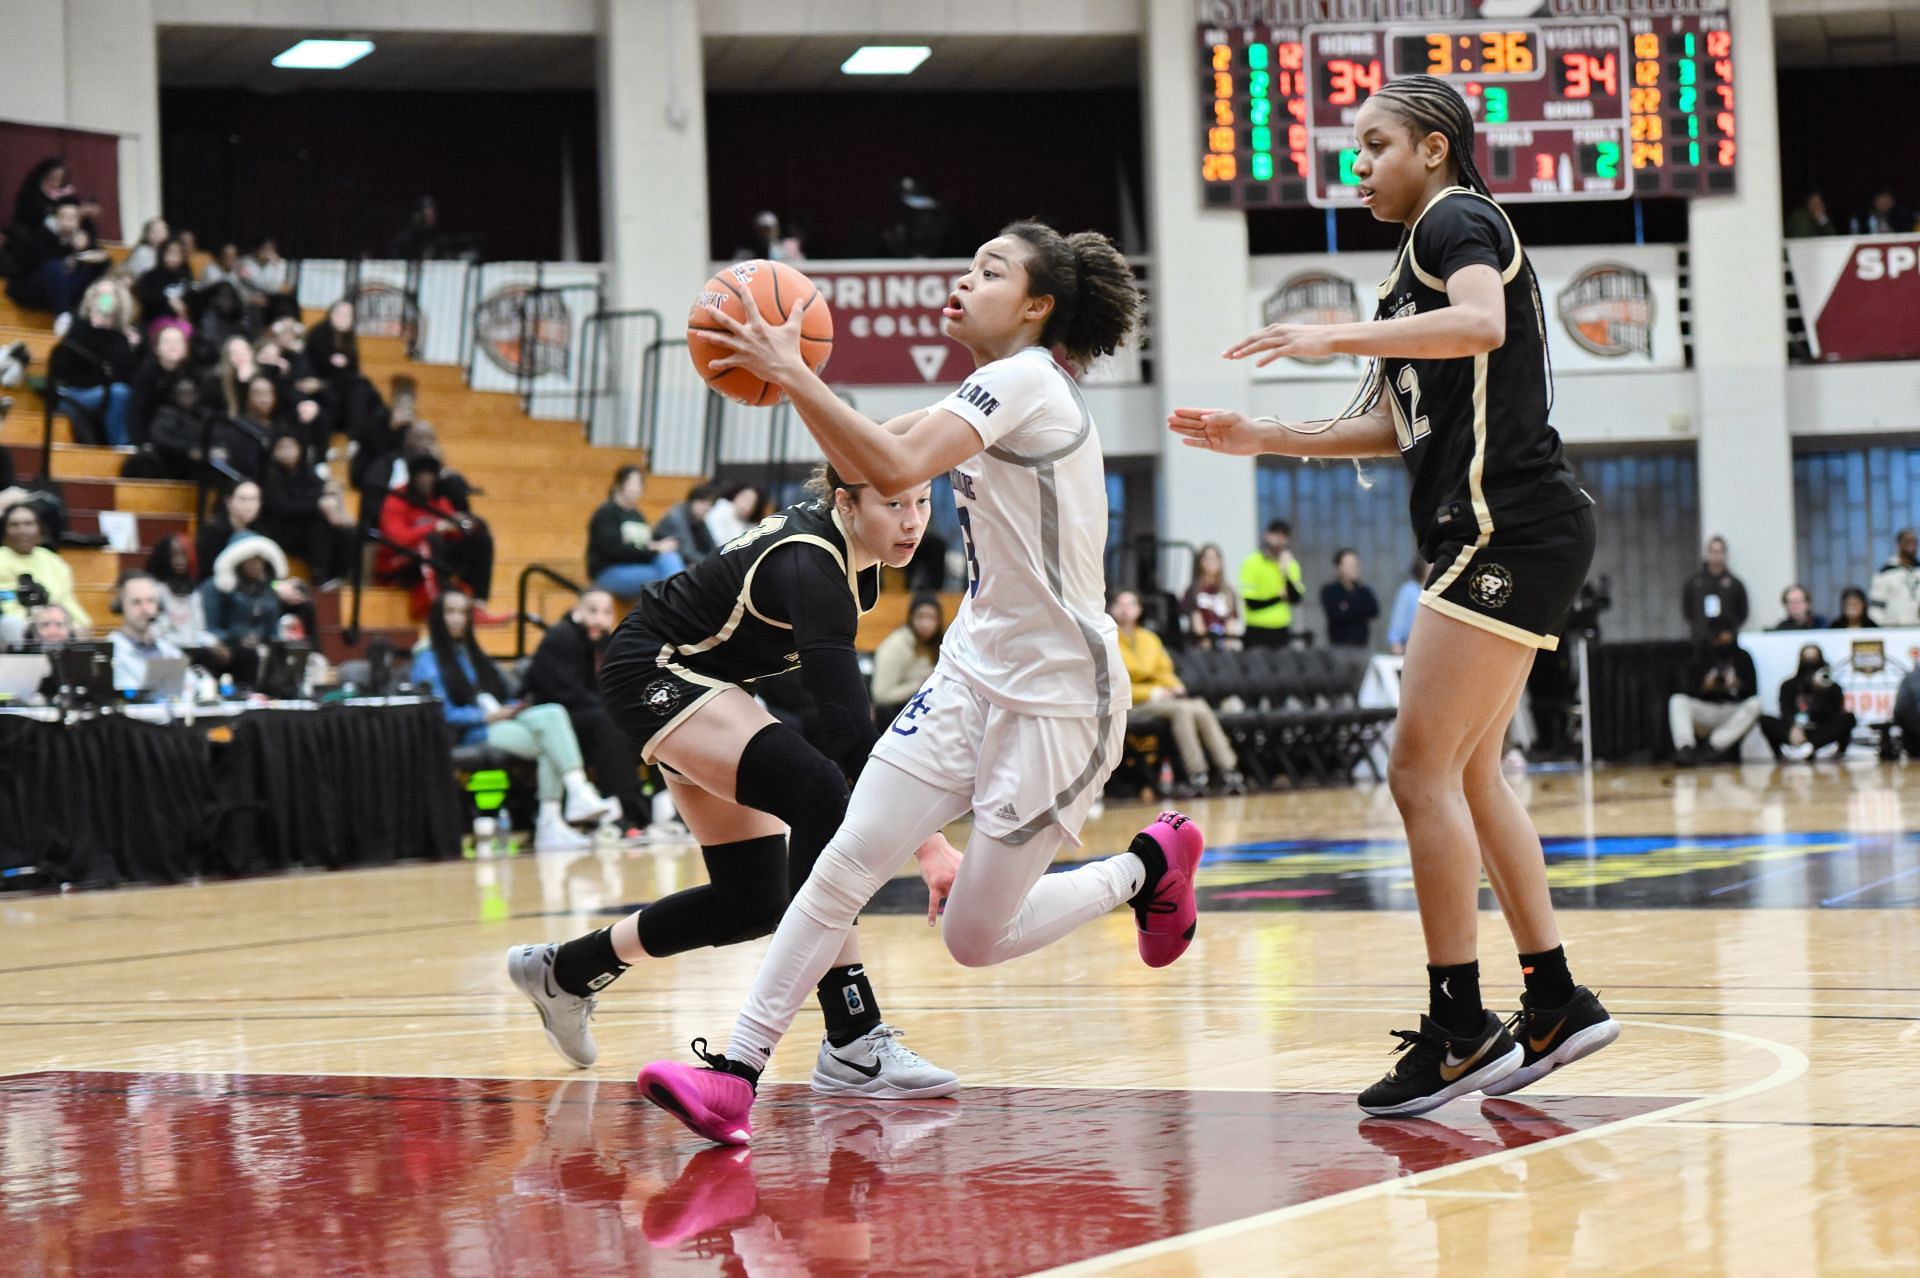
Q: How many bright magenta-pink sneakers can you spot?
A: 2